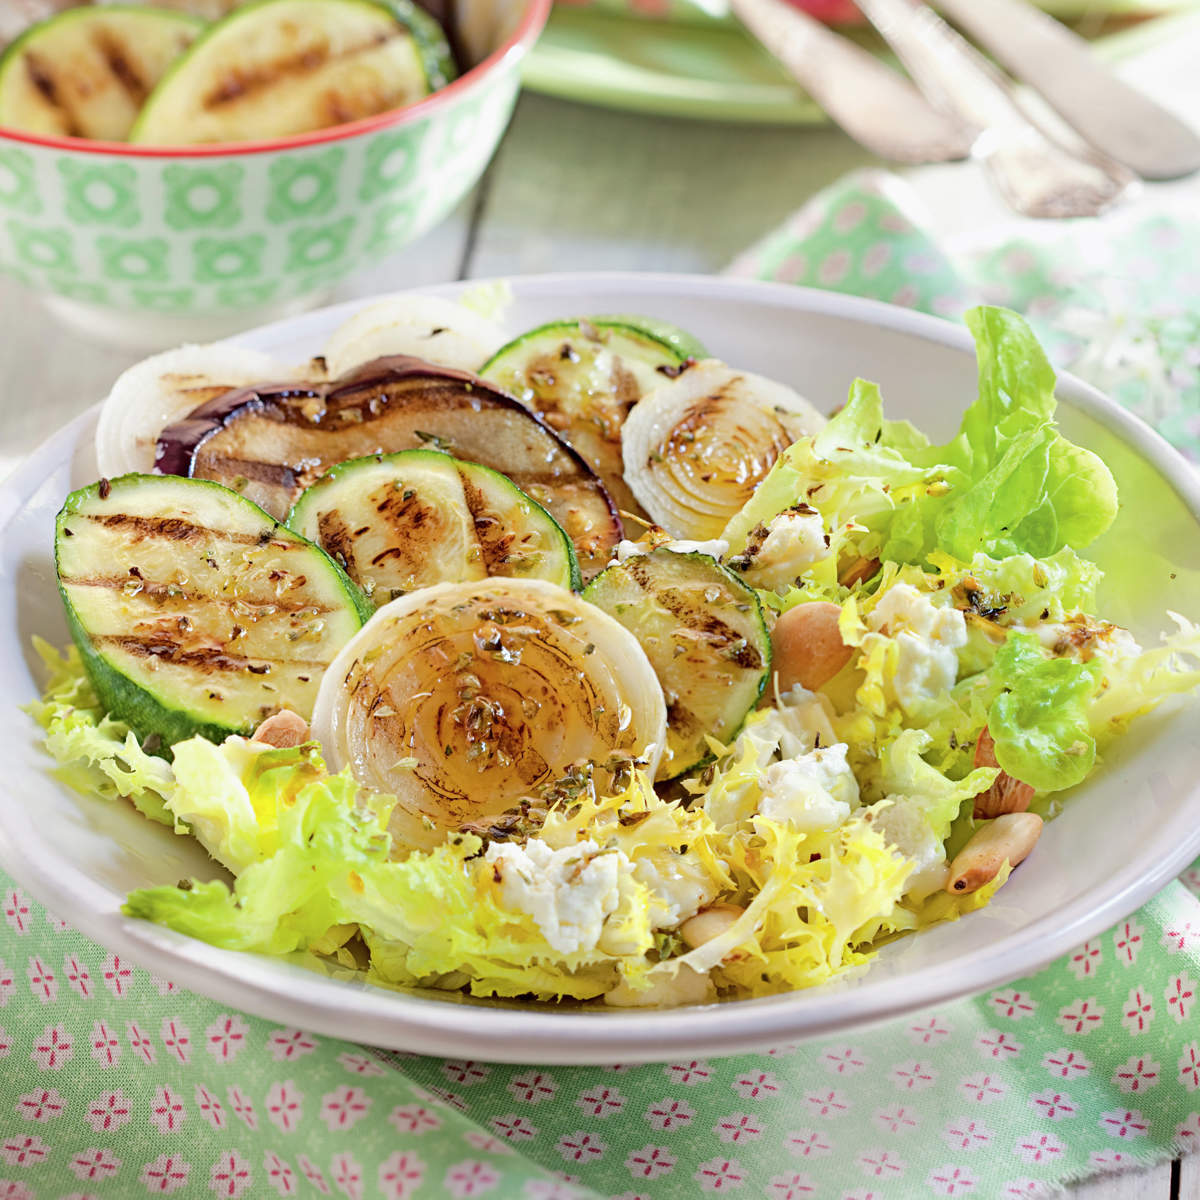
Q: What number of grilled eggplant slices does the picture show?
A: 1